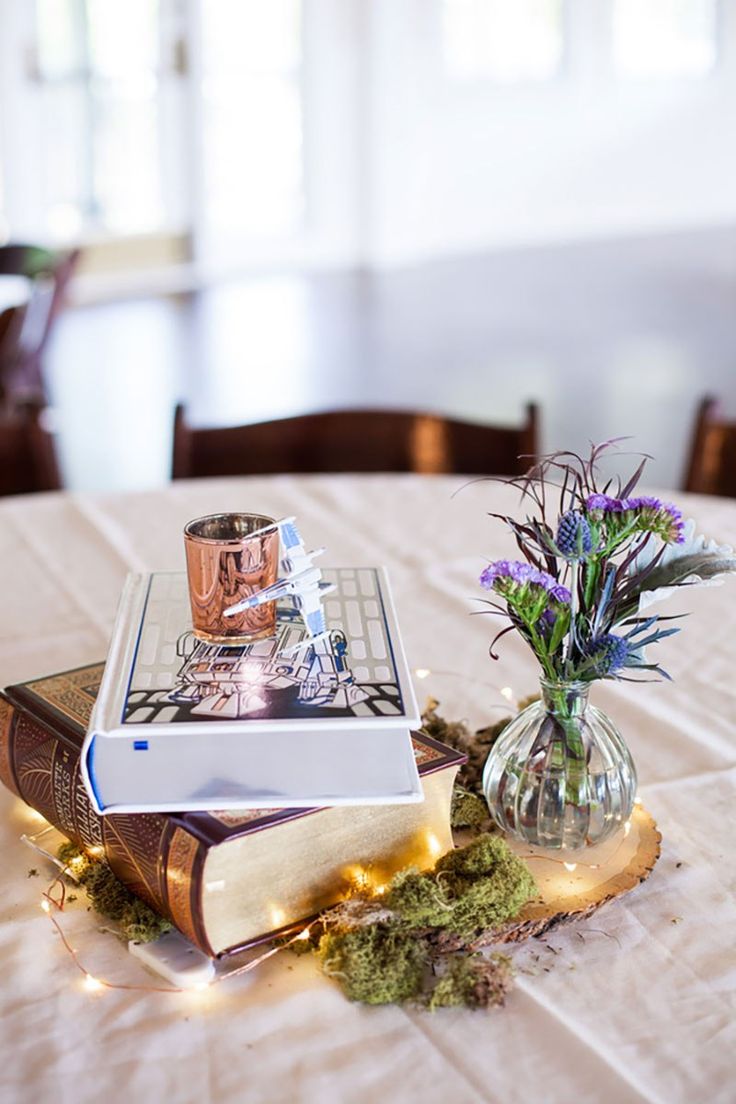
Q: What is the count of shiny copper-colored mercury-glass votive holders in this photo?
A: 1